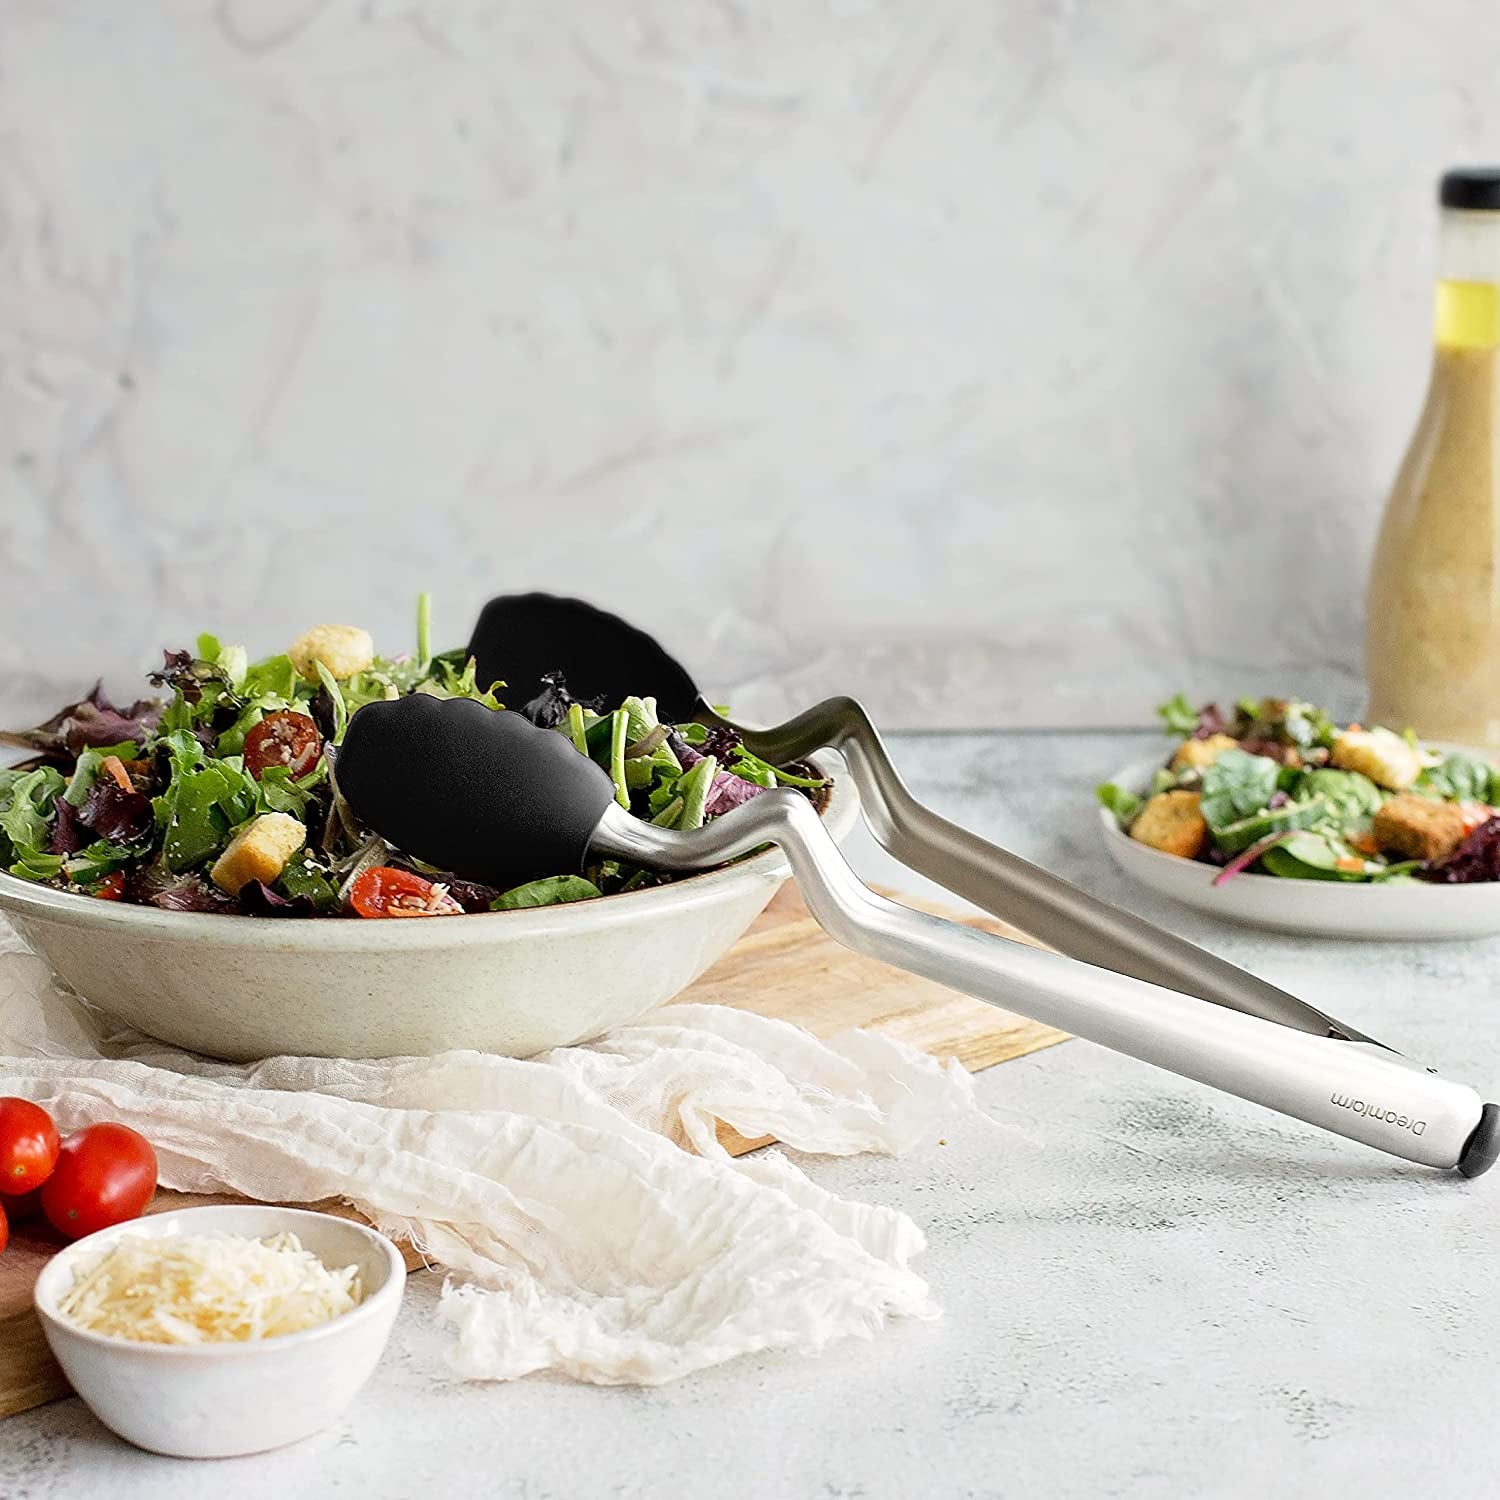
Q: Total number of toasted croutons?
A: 6